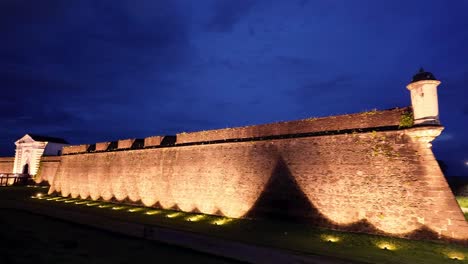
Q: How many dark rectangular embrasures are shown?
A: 4